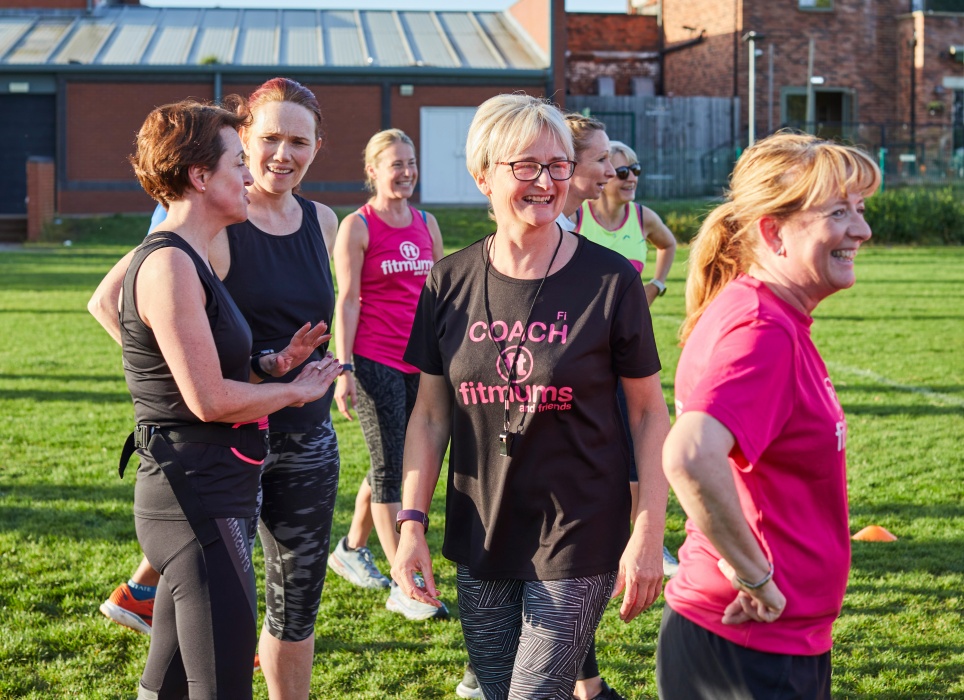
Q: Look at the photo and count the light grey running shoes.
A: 2